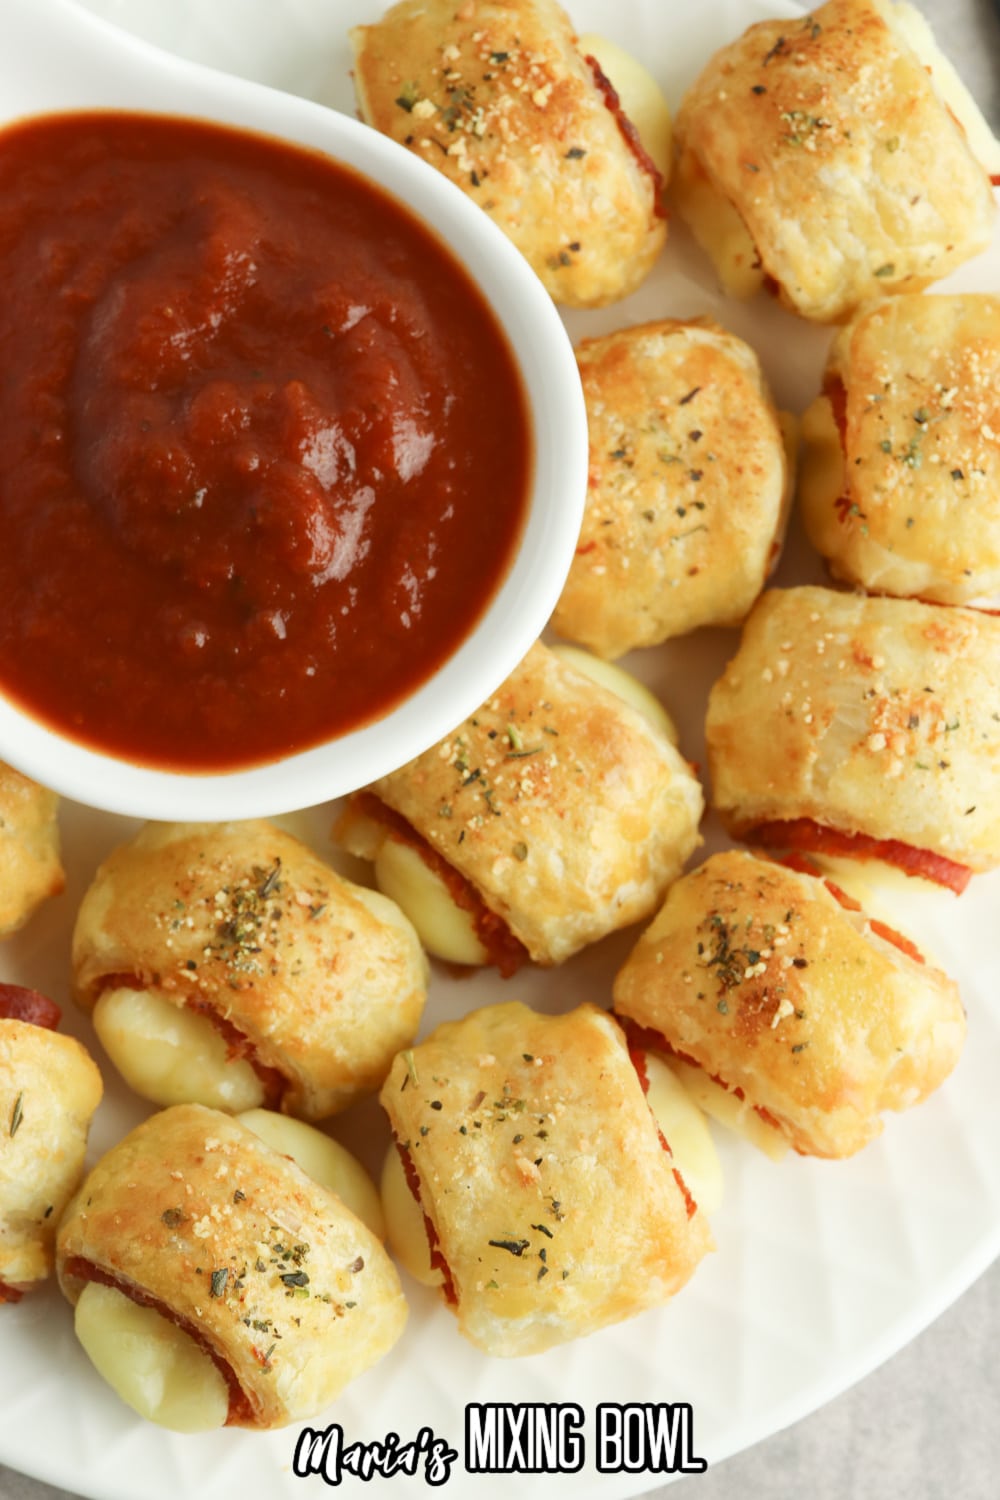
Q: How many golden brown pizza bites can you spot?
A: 12